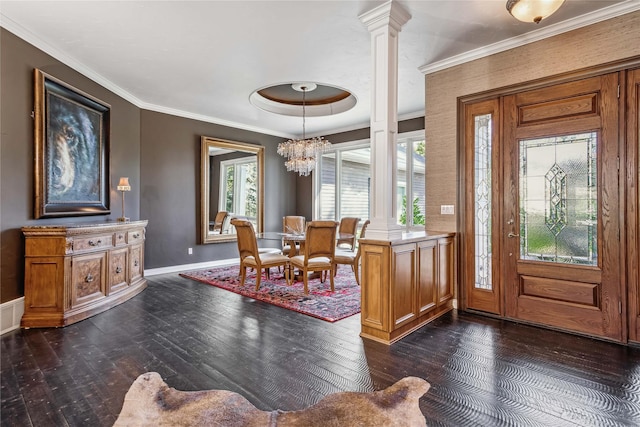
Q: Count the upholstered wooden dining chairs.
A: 6